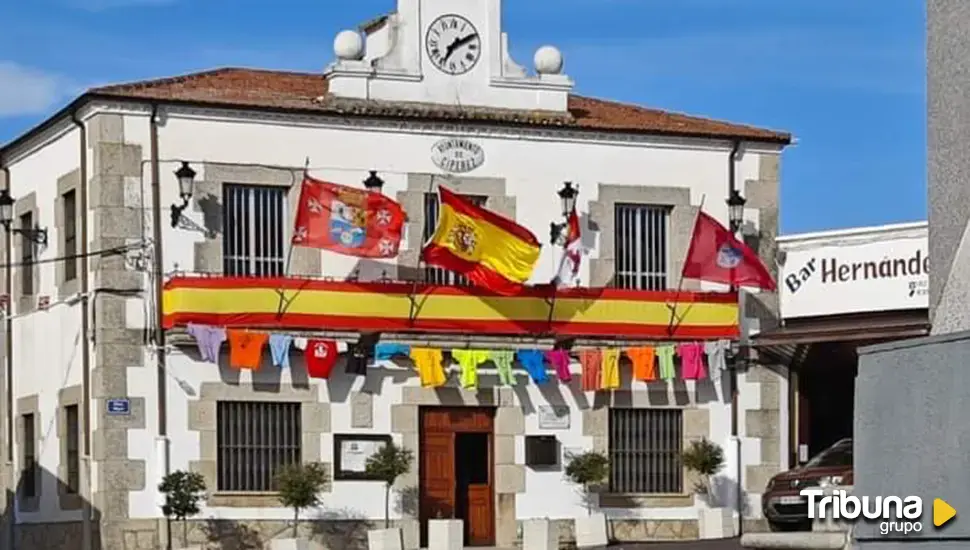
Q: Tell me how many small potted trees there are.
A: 5